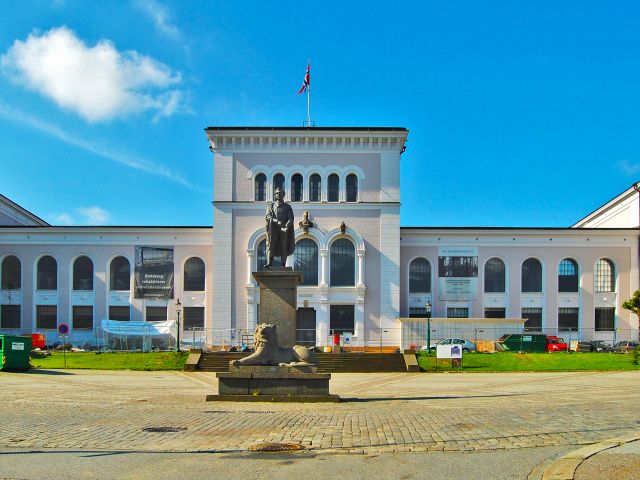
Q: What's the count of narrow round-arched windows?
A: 6